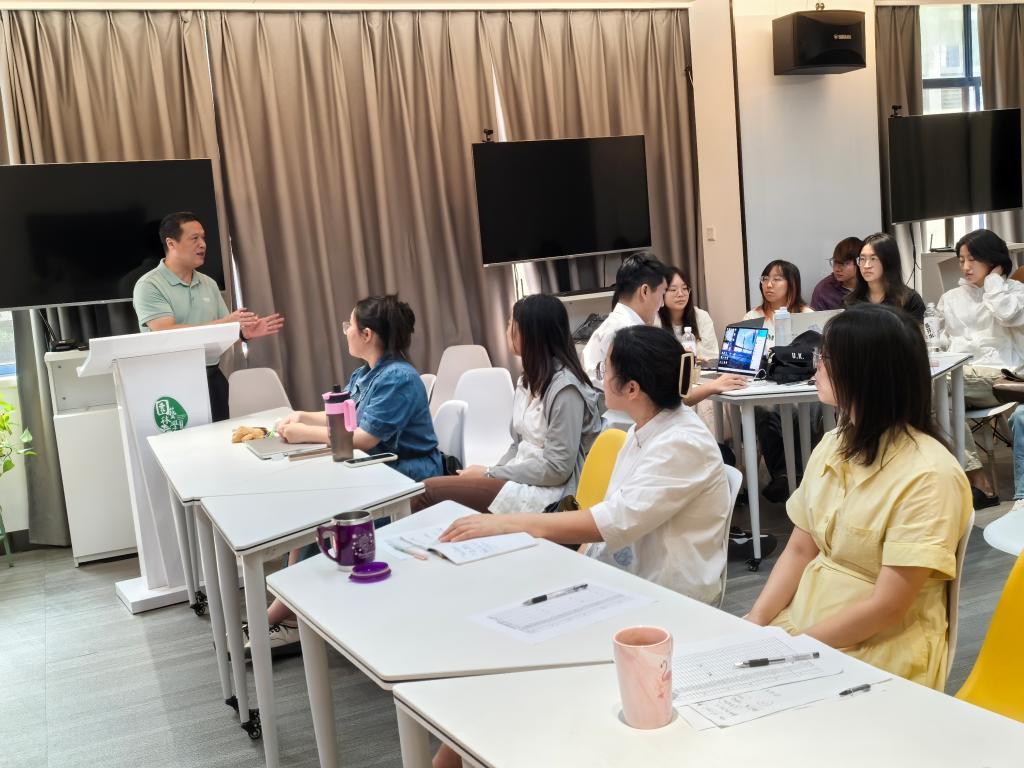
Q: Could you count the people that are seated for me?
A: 10